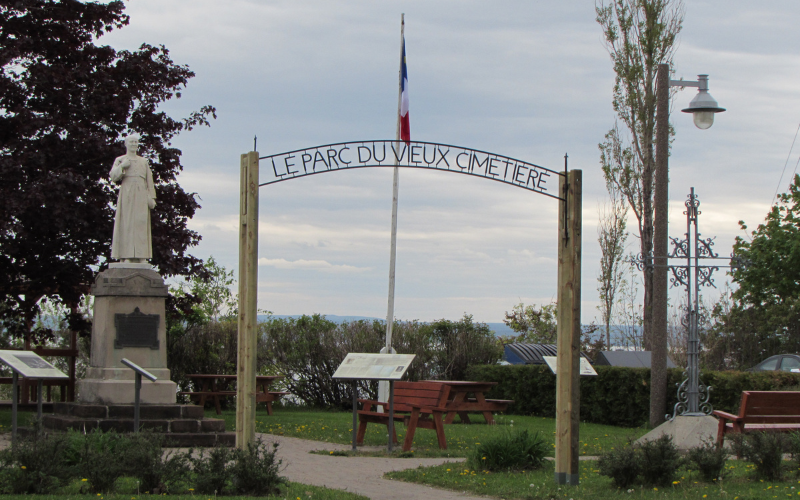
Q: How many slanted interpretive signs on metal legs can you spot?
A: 4